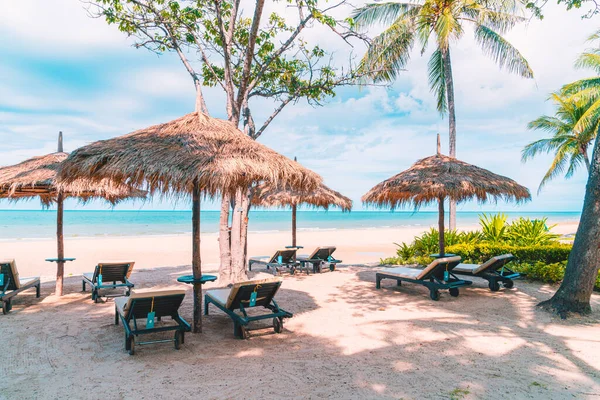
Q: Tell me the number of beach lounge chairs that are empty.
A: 8